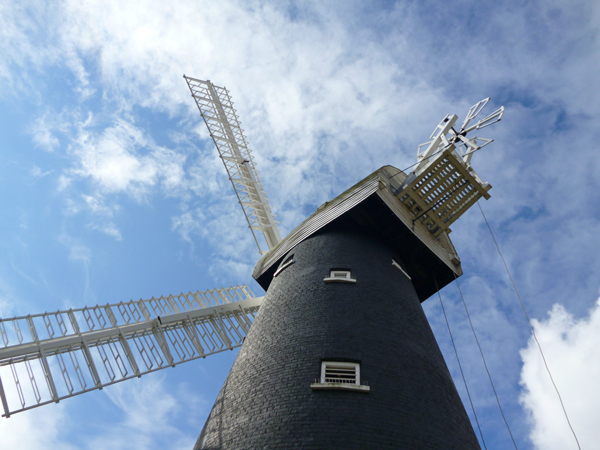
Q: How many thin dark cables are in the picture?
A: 3